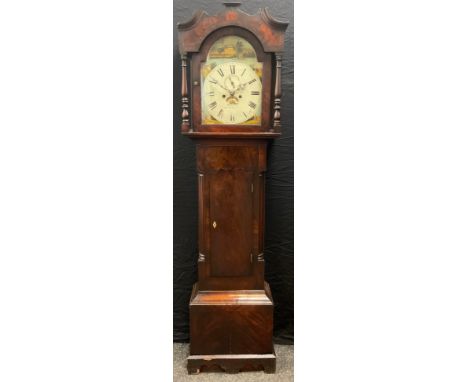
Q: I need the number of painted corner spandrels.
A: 4